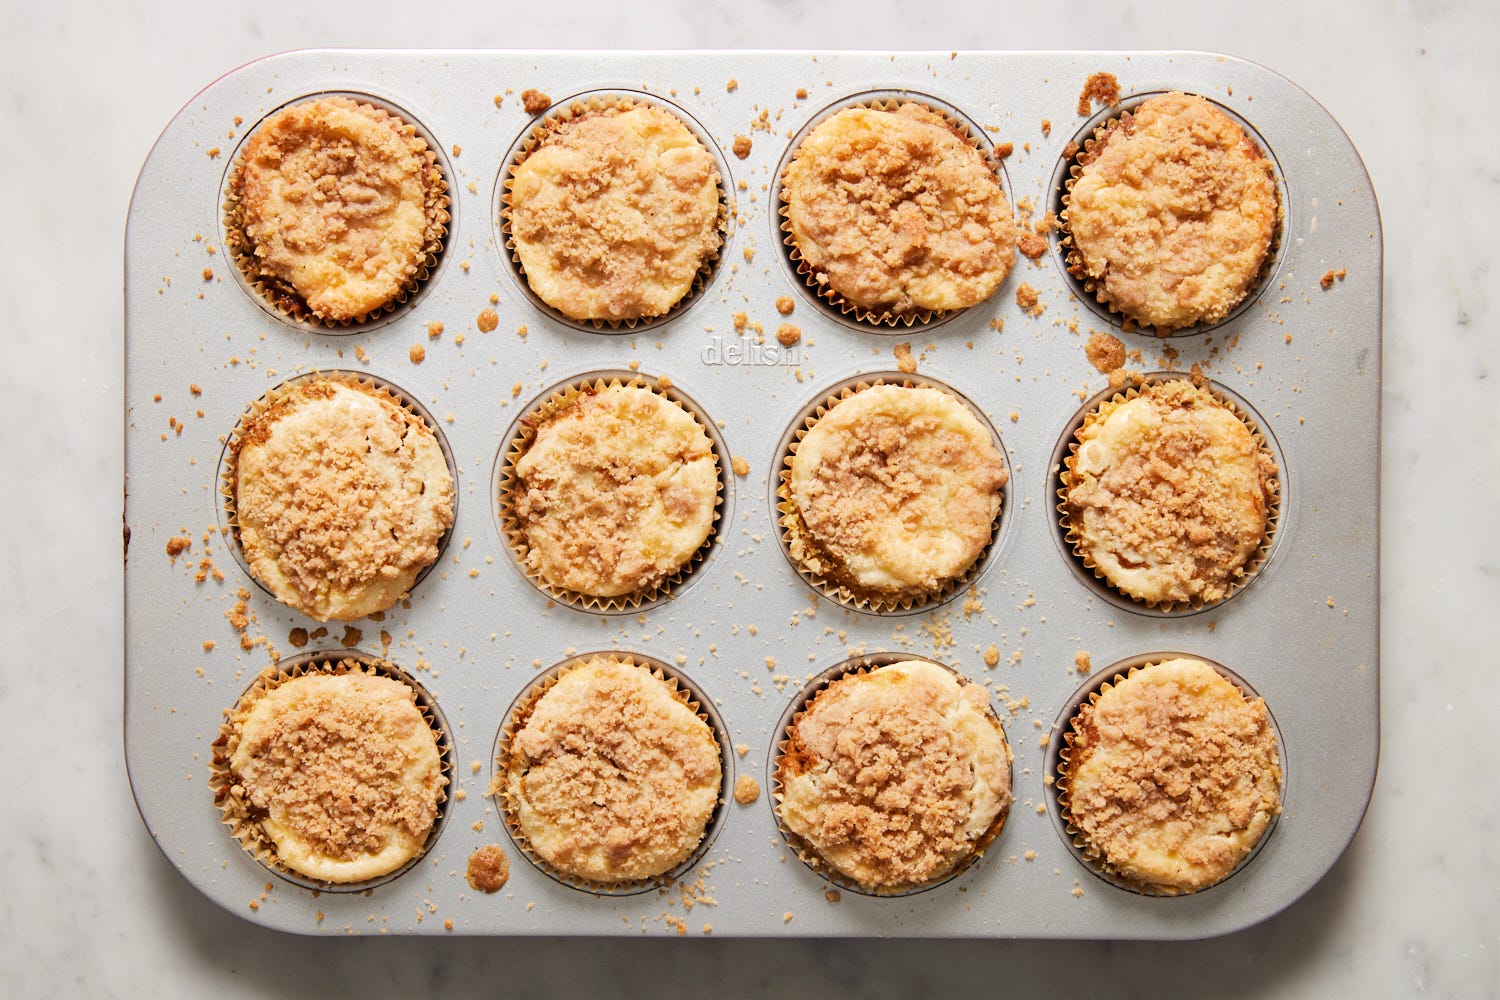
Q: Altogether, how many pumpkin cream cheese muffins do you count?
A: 12